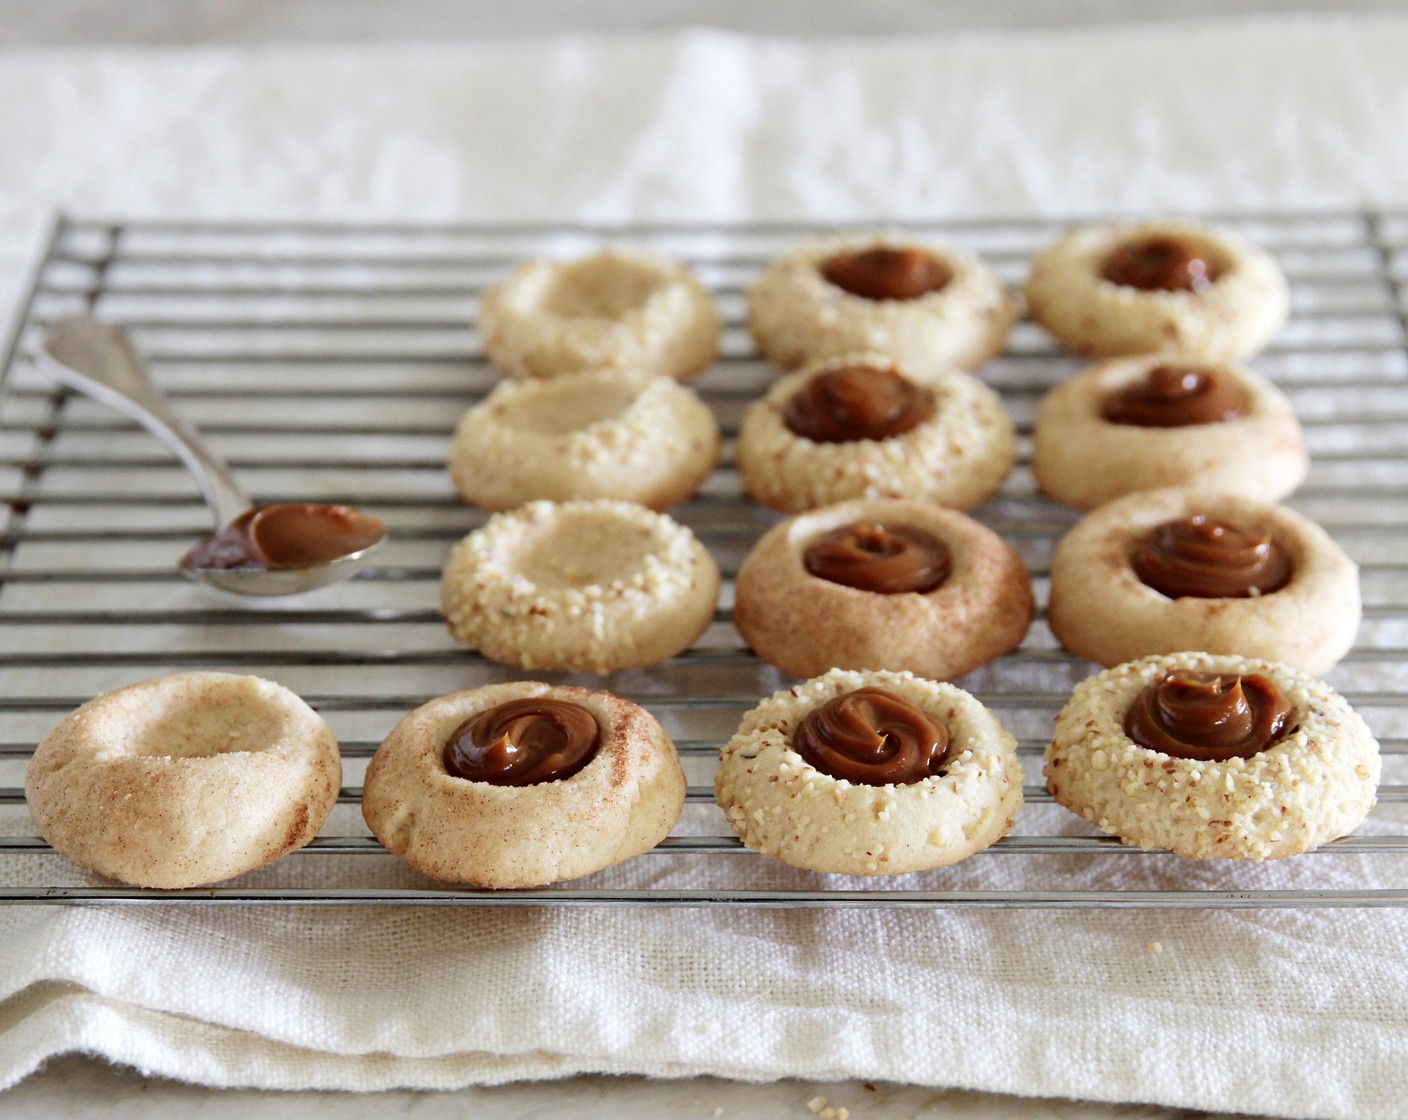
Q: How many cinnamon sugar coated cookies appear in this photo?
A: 5